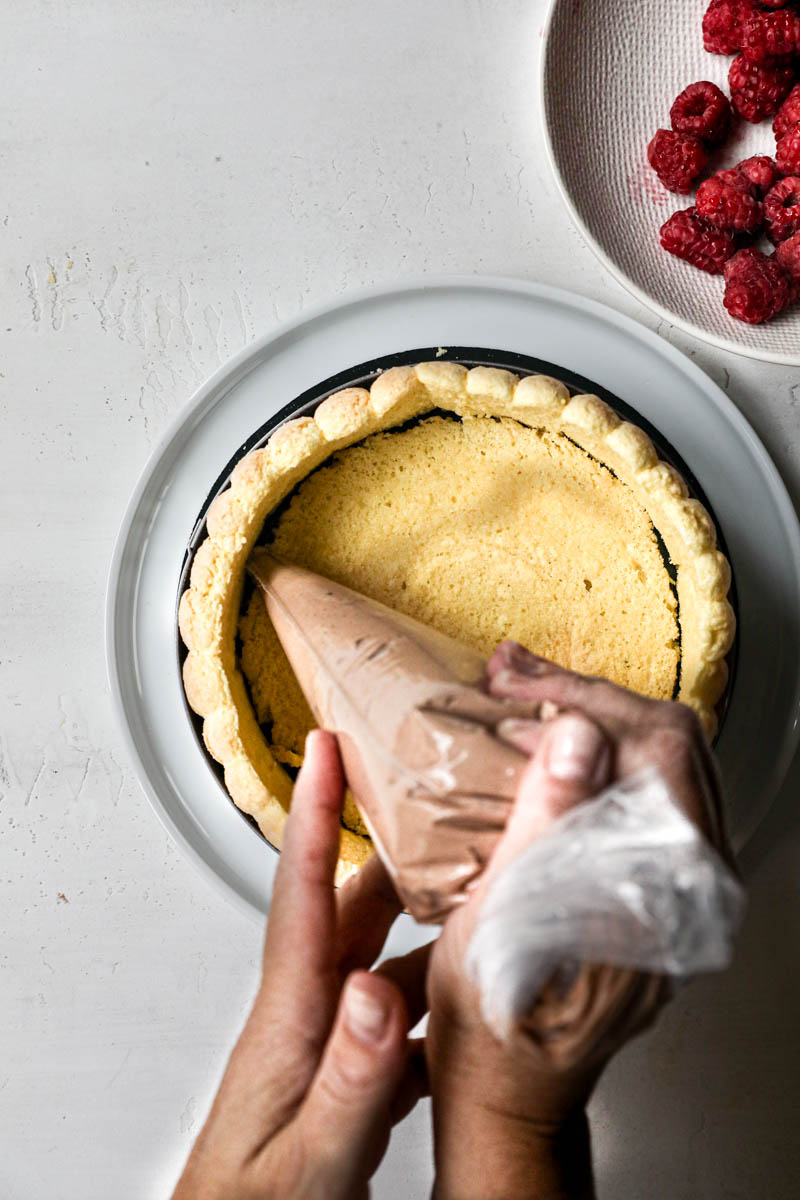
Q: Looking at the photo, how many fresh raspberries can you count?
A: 14